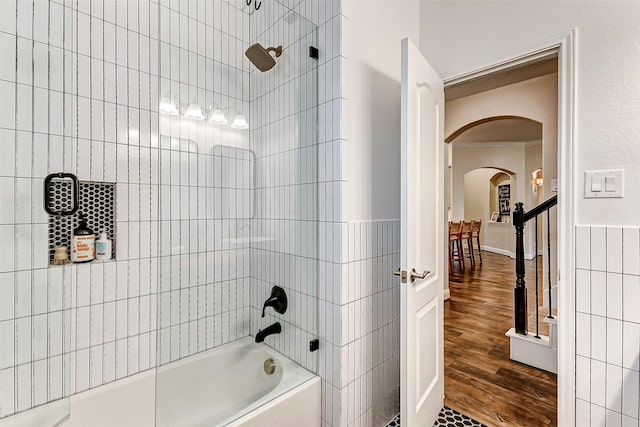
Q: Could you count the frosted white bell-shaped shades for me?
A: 4